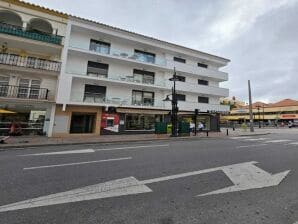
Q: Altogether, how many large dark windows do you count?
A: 6